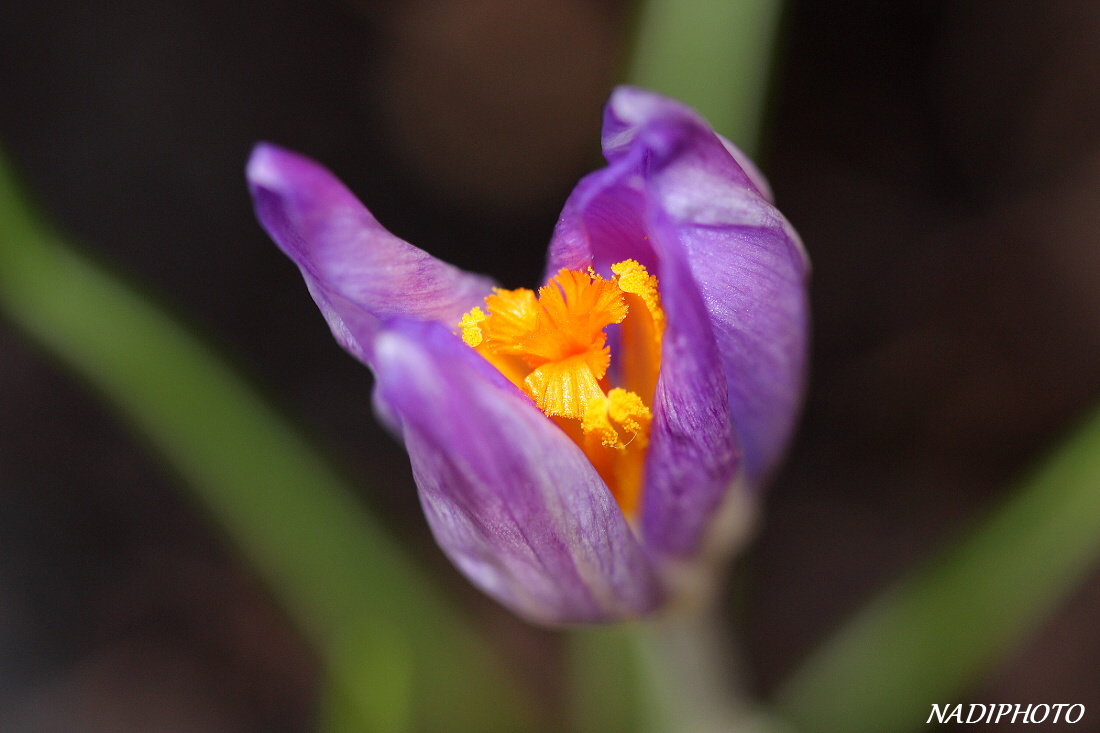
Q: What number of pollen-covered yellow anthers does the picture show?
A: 3